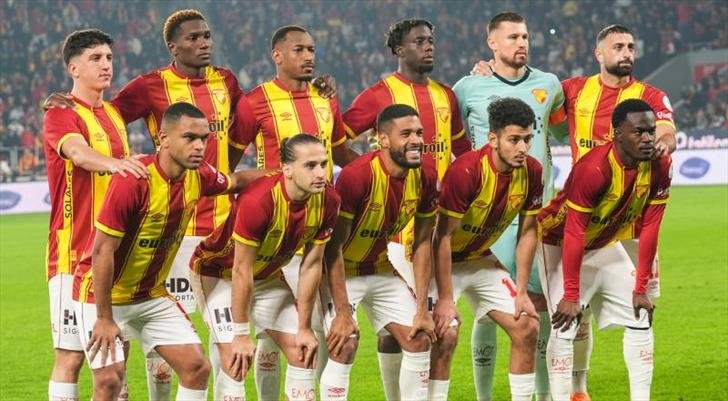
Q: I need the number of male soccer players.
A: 11